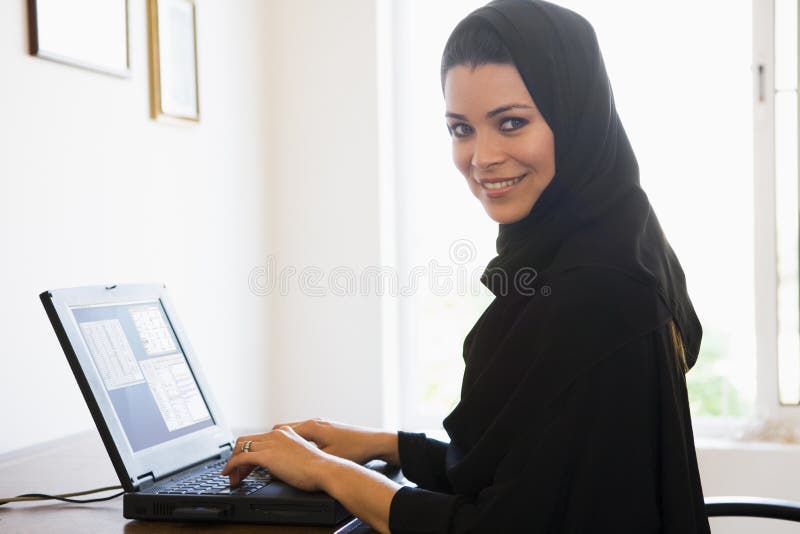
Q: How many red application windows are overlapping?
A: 0